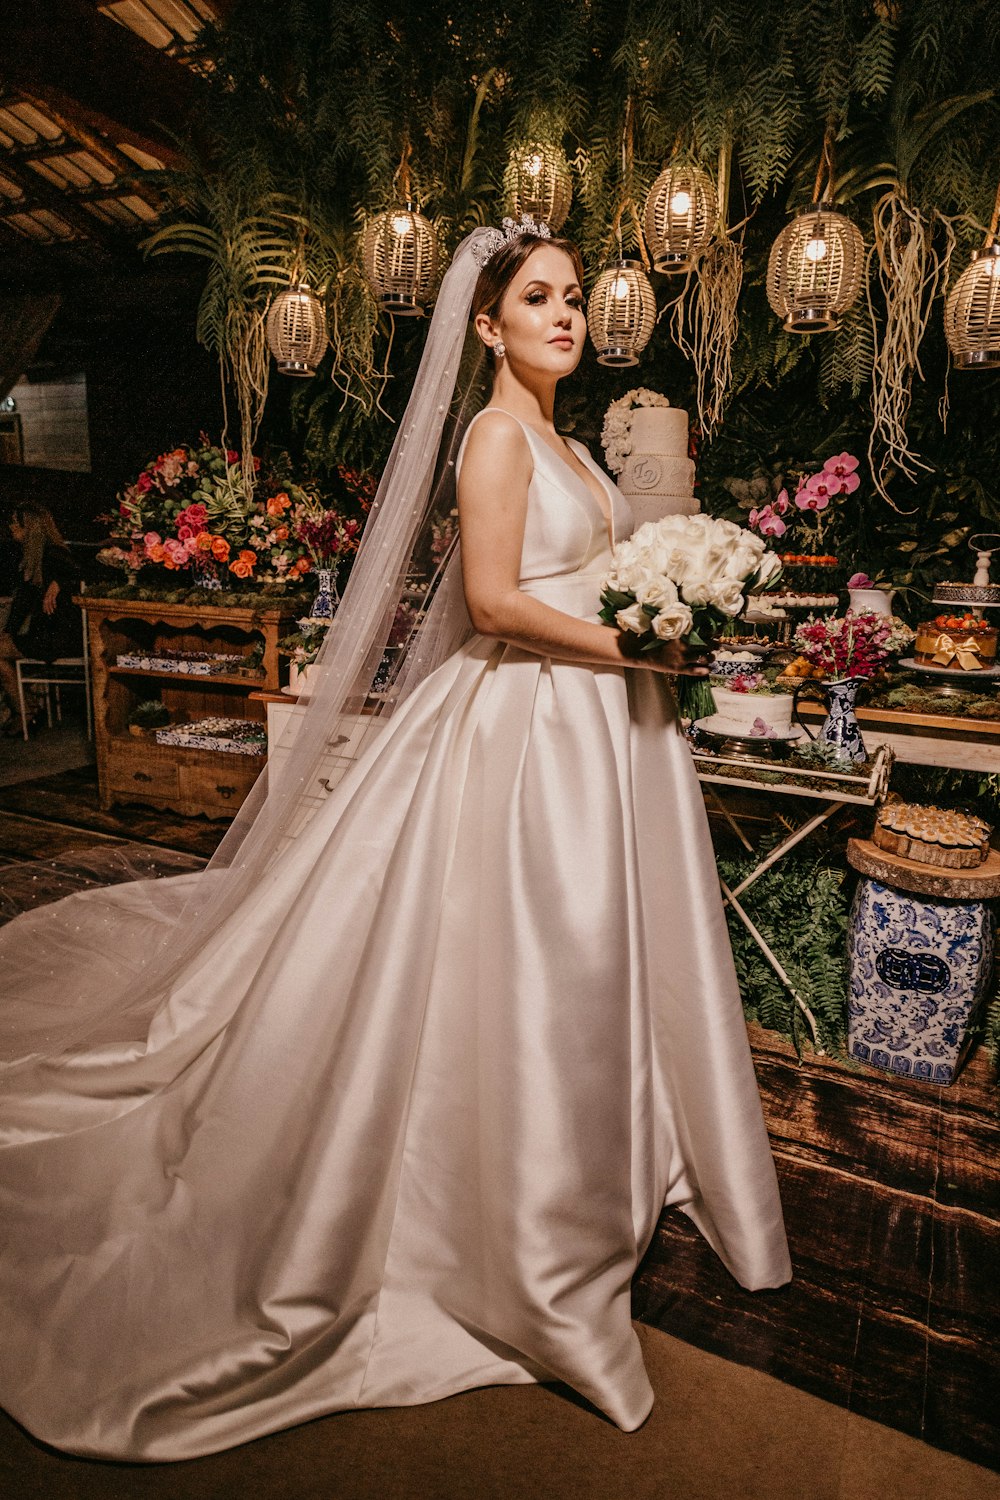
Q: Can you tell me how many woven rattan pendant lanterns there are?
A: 7